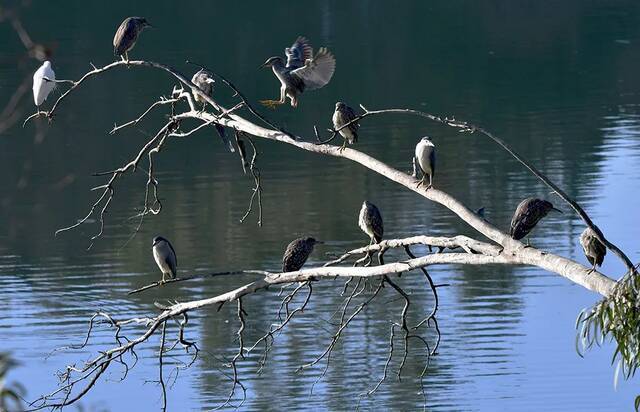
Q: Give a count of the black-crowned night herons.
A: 10